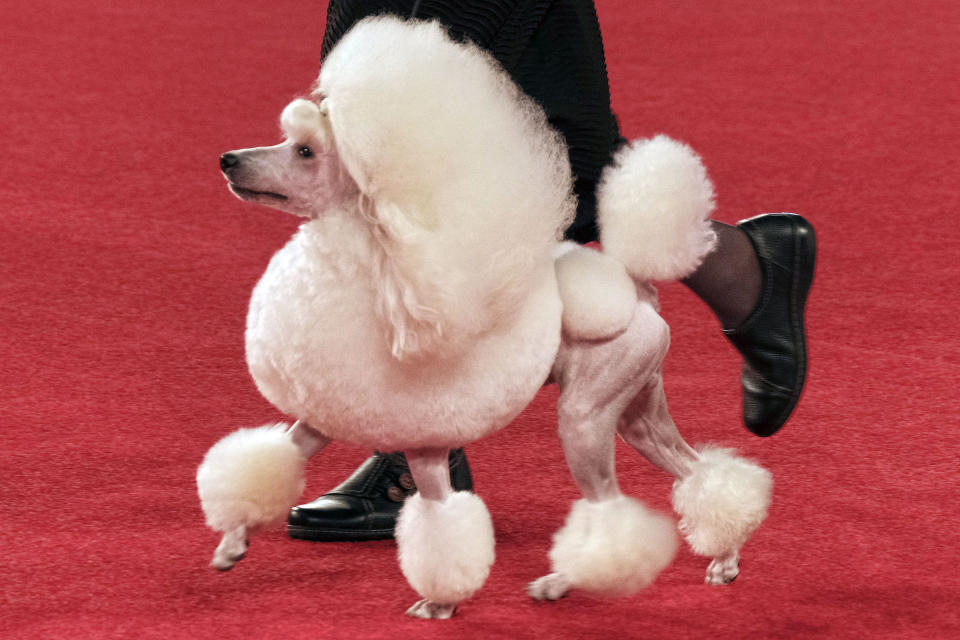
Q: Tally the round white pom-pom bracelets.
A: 4